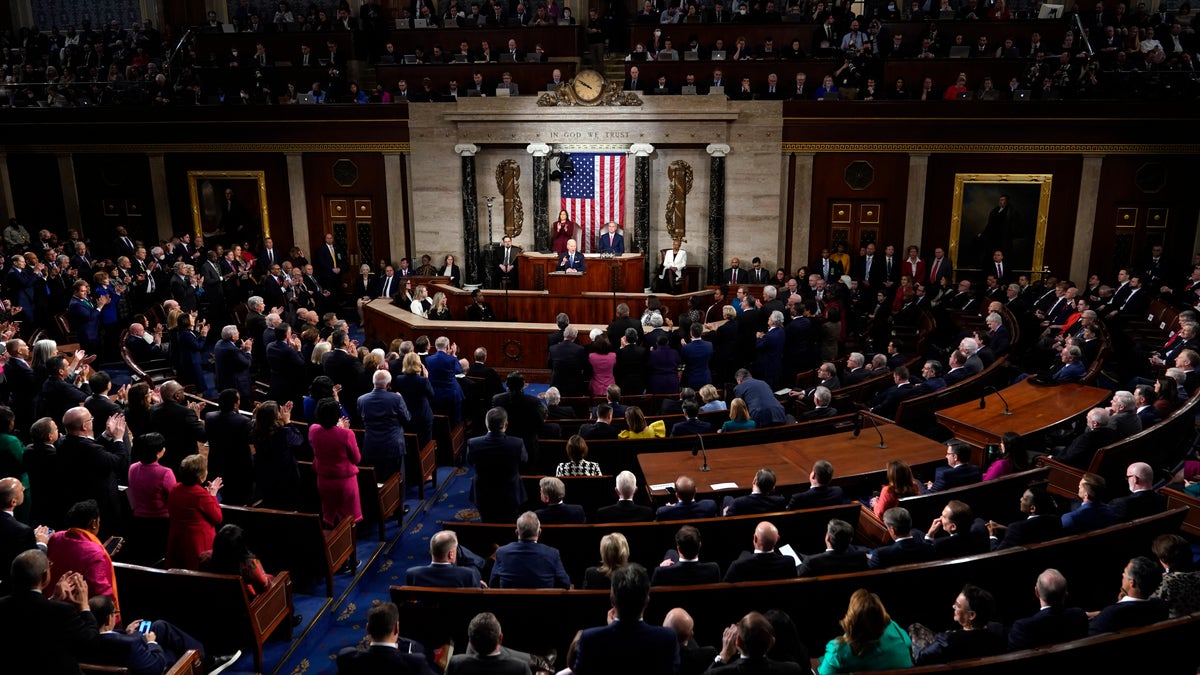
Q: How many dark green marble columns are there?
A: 4